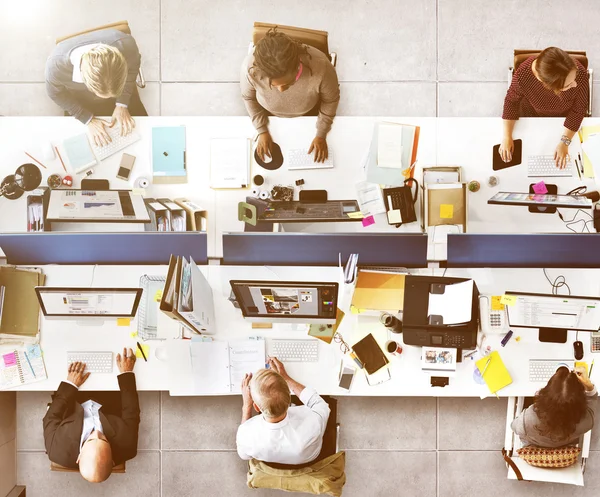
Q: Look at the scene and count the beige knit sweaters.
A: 1